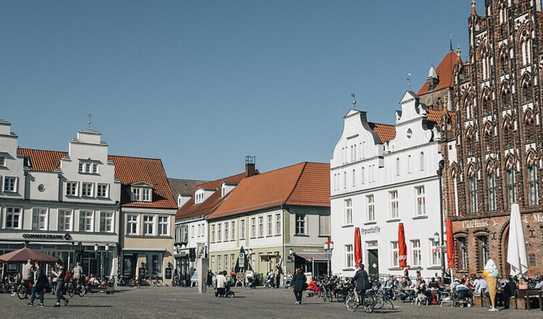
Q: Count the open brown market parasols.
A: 1